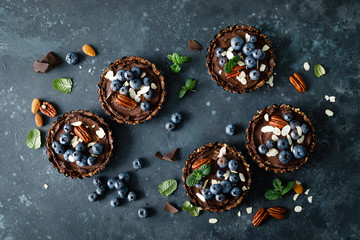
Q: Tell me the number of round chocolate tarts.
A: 5